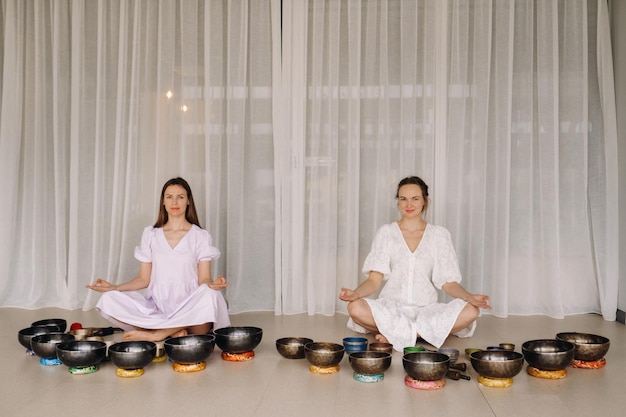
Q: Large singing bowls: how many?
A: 14